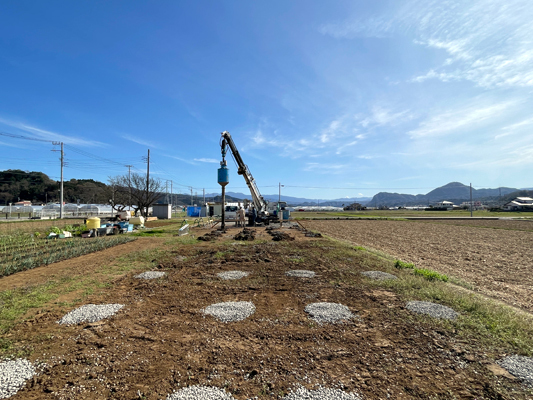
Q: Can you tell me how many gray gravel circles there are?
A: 12